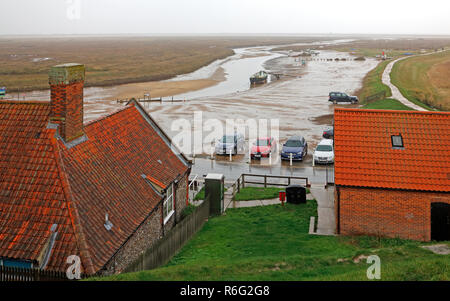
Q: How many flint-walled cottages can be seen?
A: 1